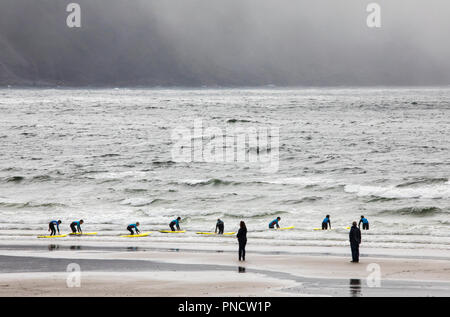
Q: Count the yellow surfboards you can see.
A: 8